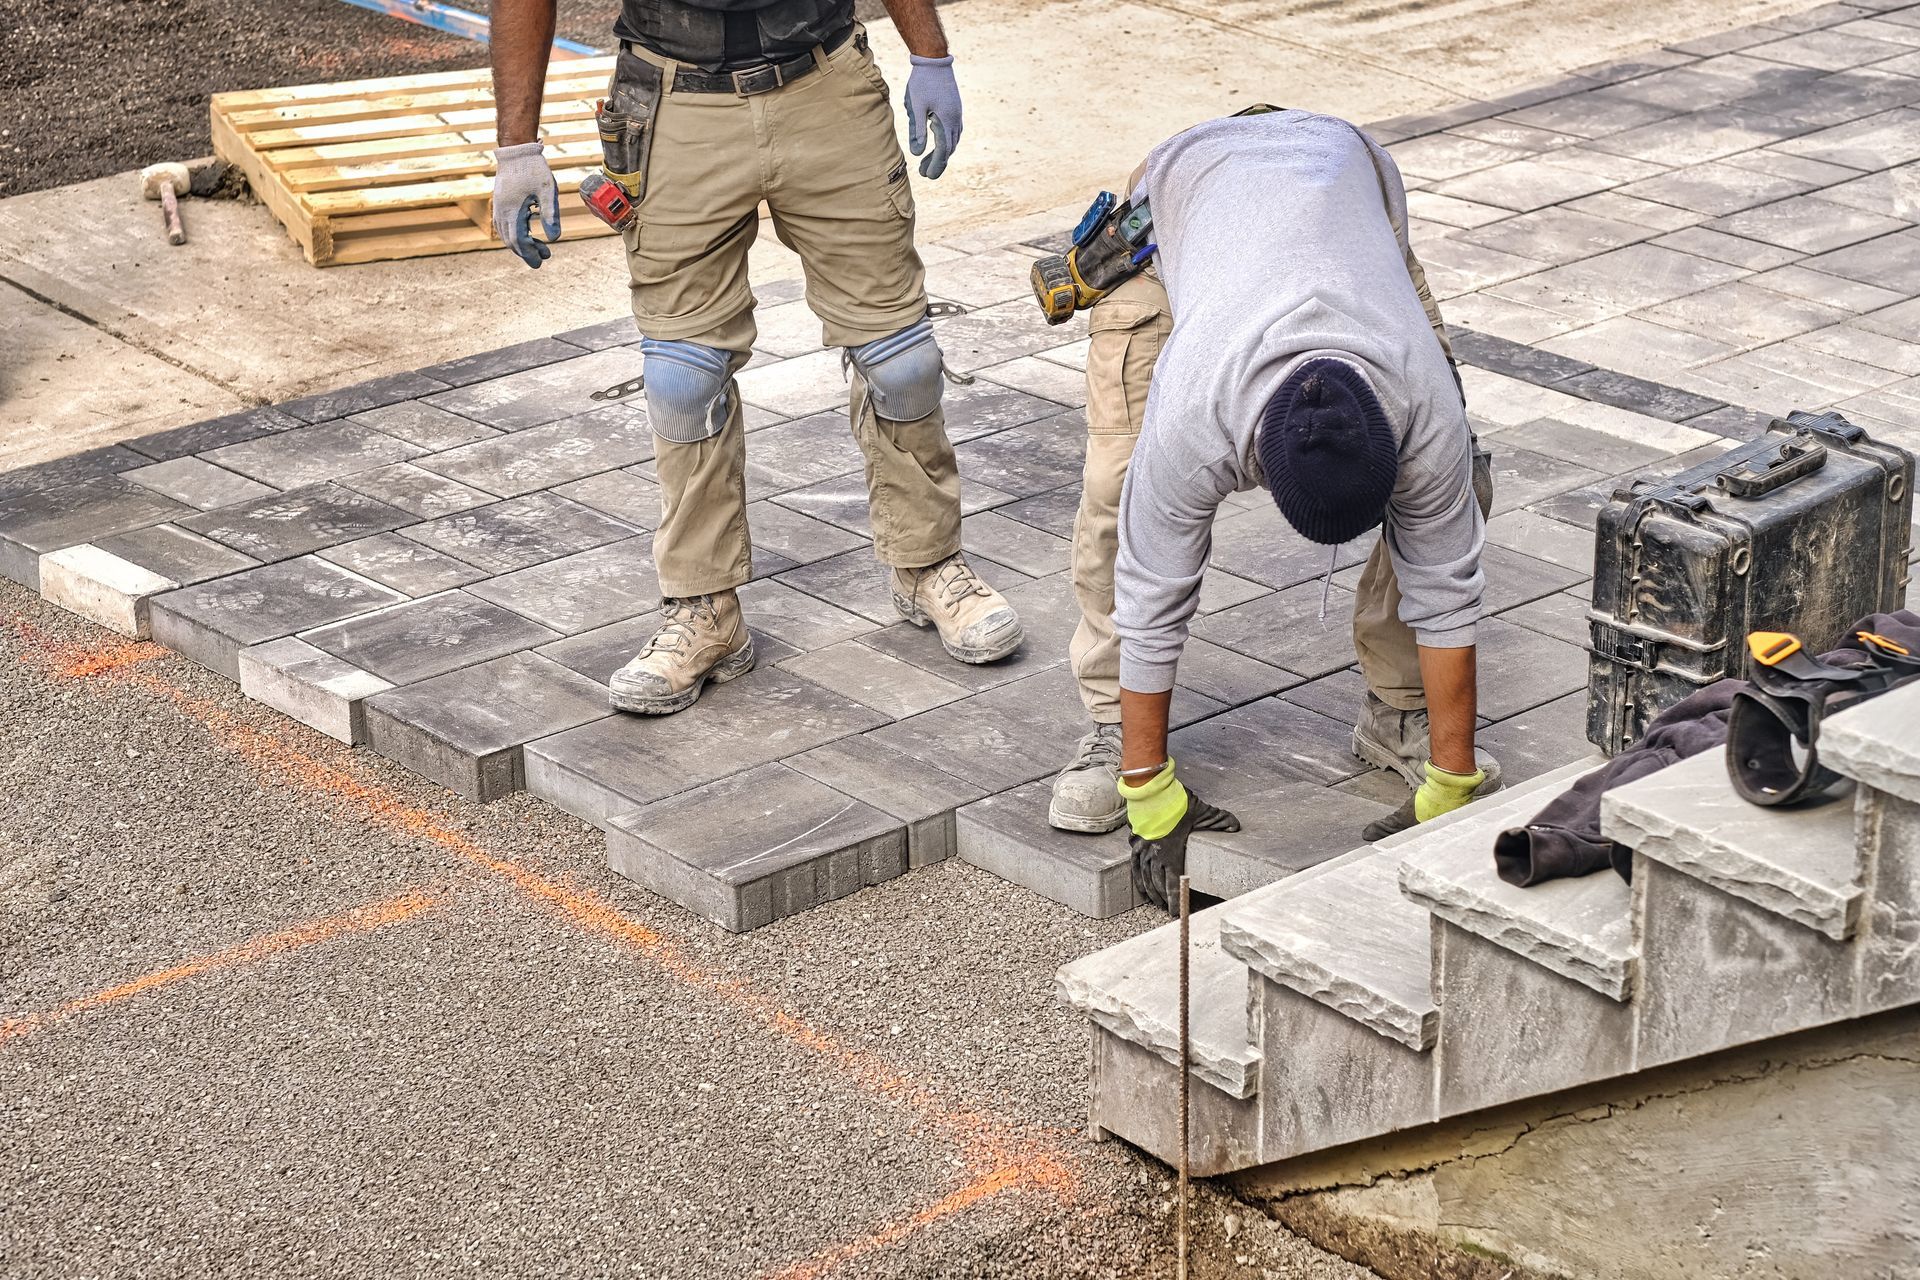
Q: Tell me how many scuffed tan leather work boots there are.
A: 2